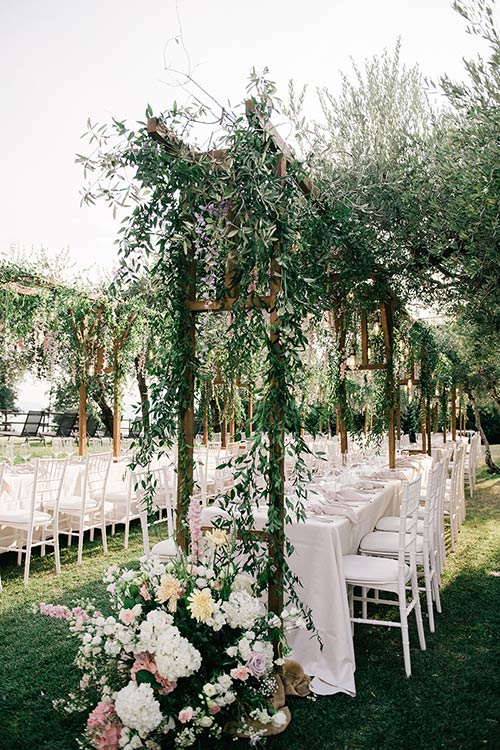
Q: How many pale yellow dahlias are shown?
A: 3